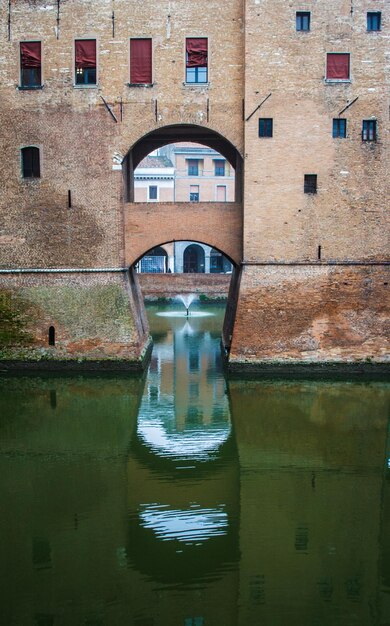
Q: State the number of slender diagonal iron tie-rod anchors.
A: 3